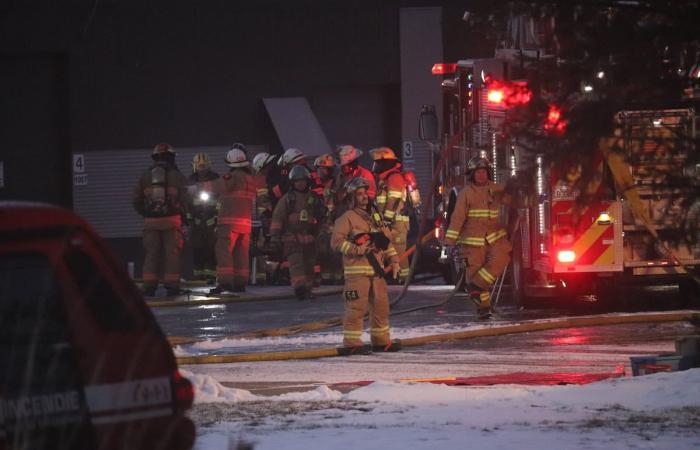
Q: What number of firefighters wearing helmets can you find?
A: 11